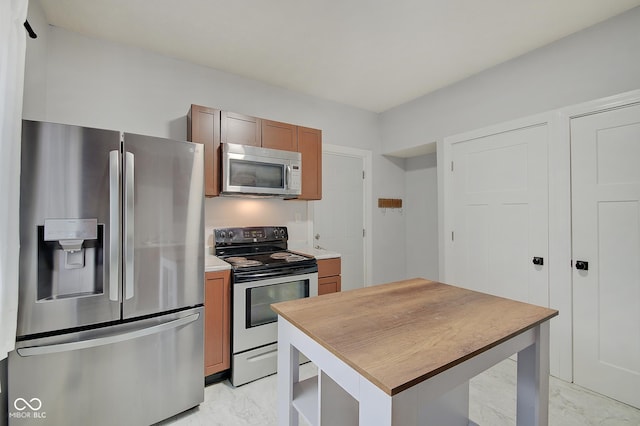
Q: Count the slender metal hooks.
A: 3